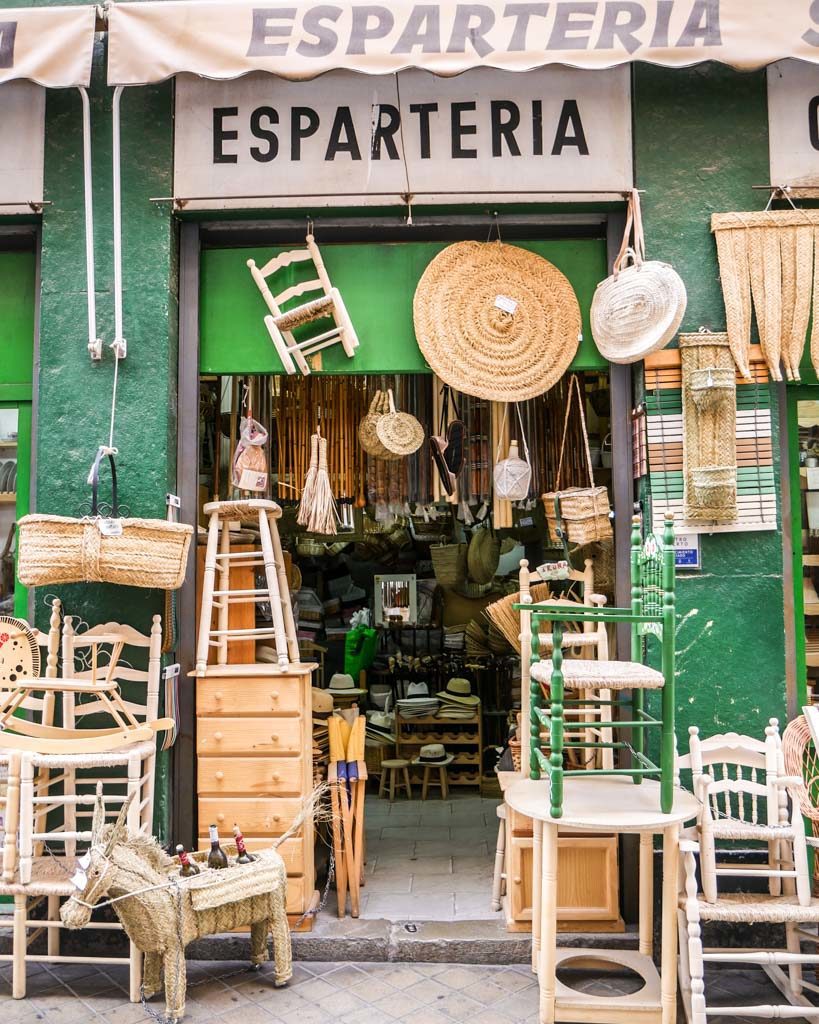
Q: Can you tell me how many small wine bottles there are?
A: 3